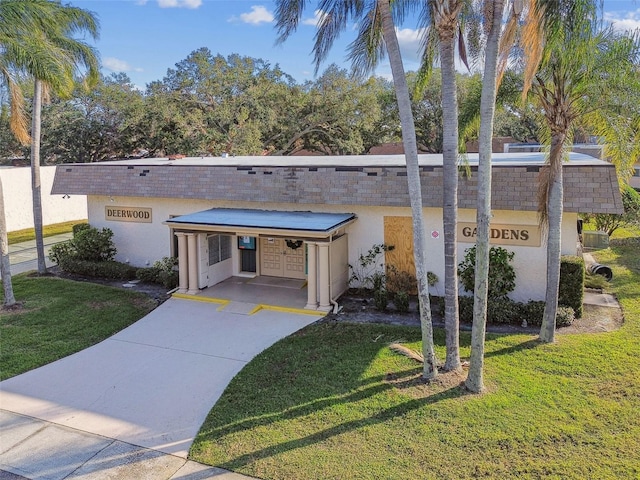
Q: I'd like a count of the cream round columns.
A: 4